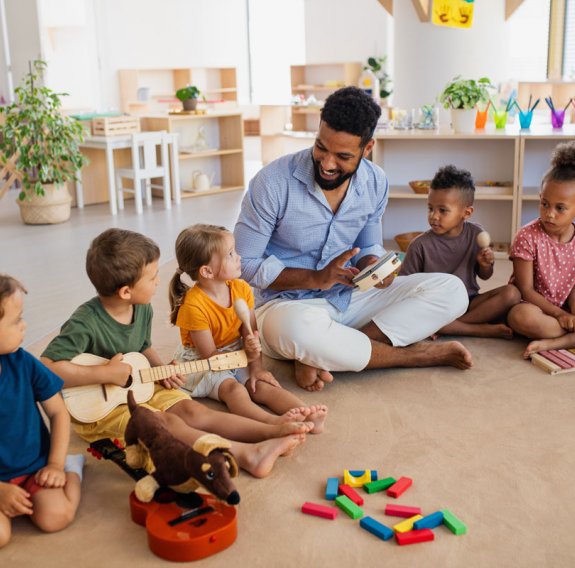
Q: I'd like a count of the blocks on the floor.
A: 14